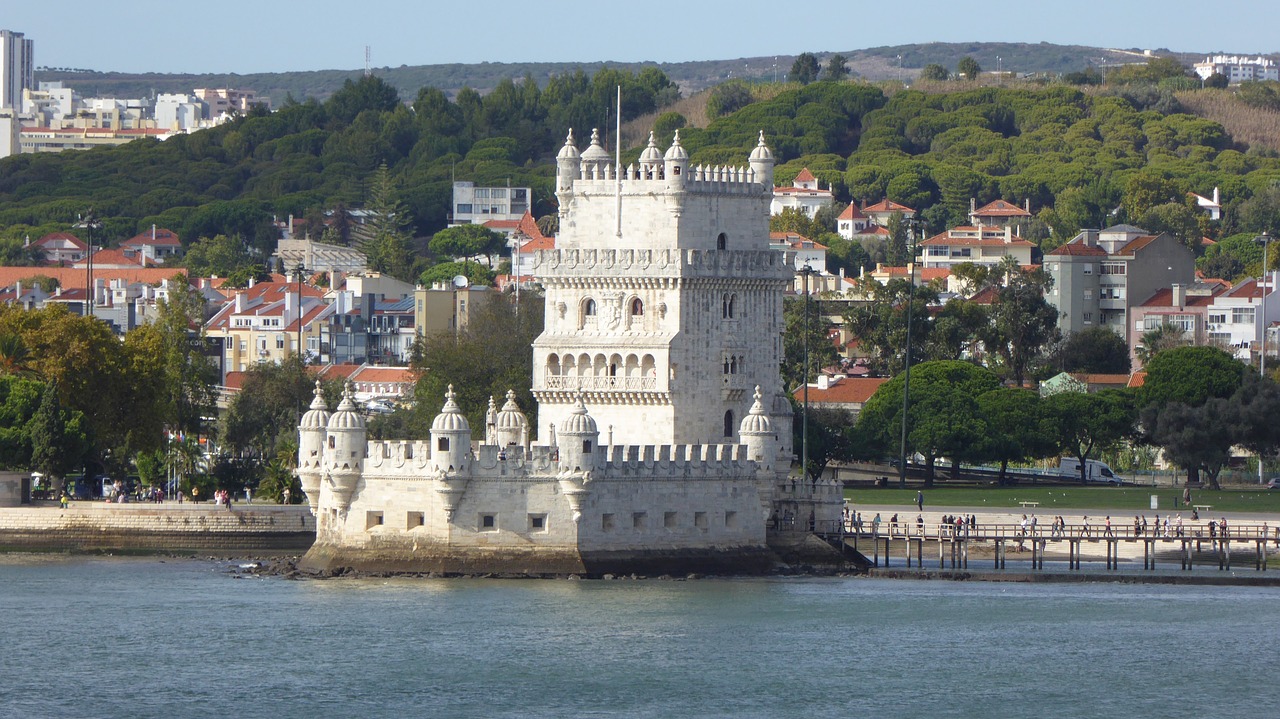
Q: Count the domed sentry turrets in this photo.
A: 12